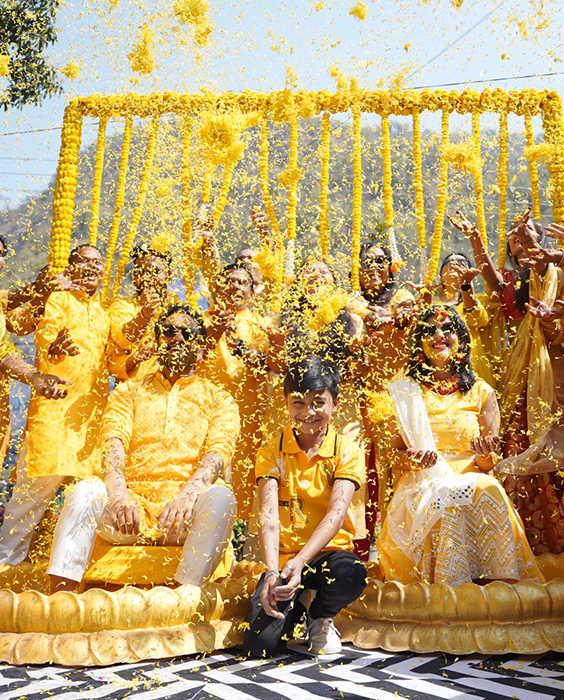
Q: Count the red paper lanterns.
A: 0